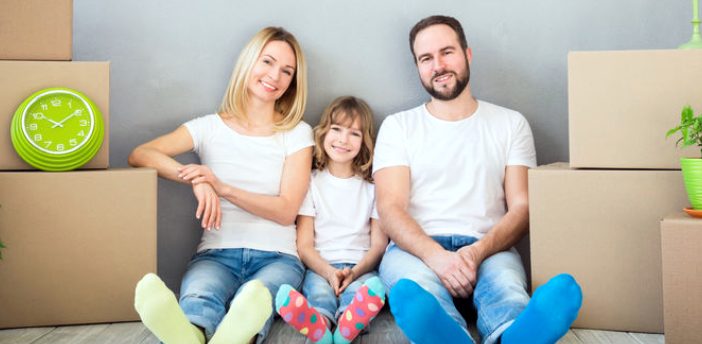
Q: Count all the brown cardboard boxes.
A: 6